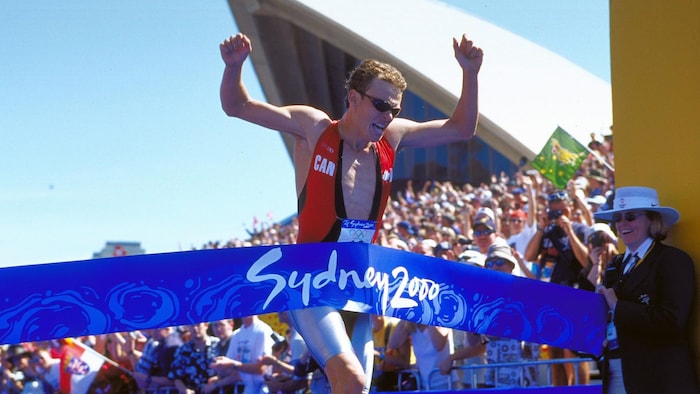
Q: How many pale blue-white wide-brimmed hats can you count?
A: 1